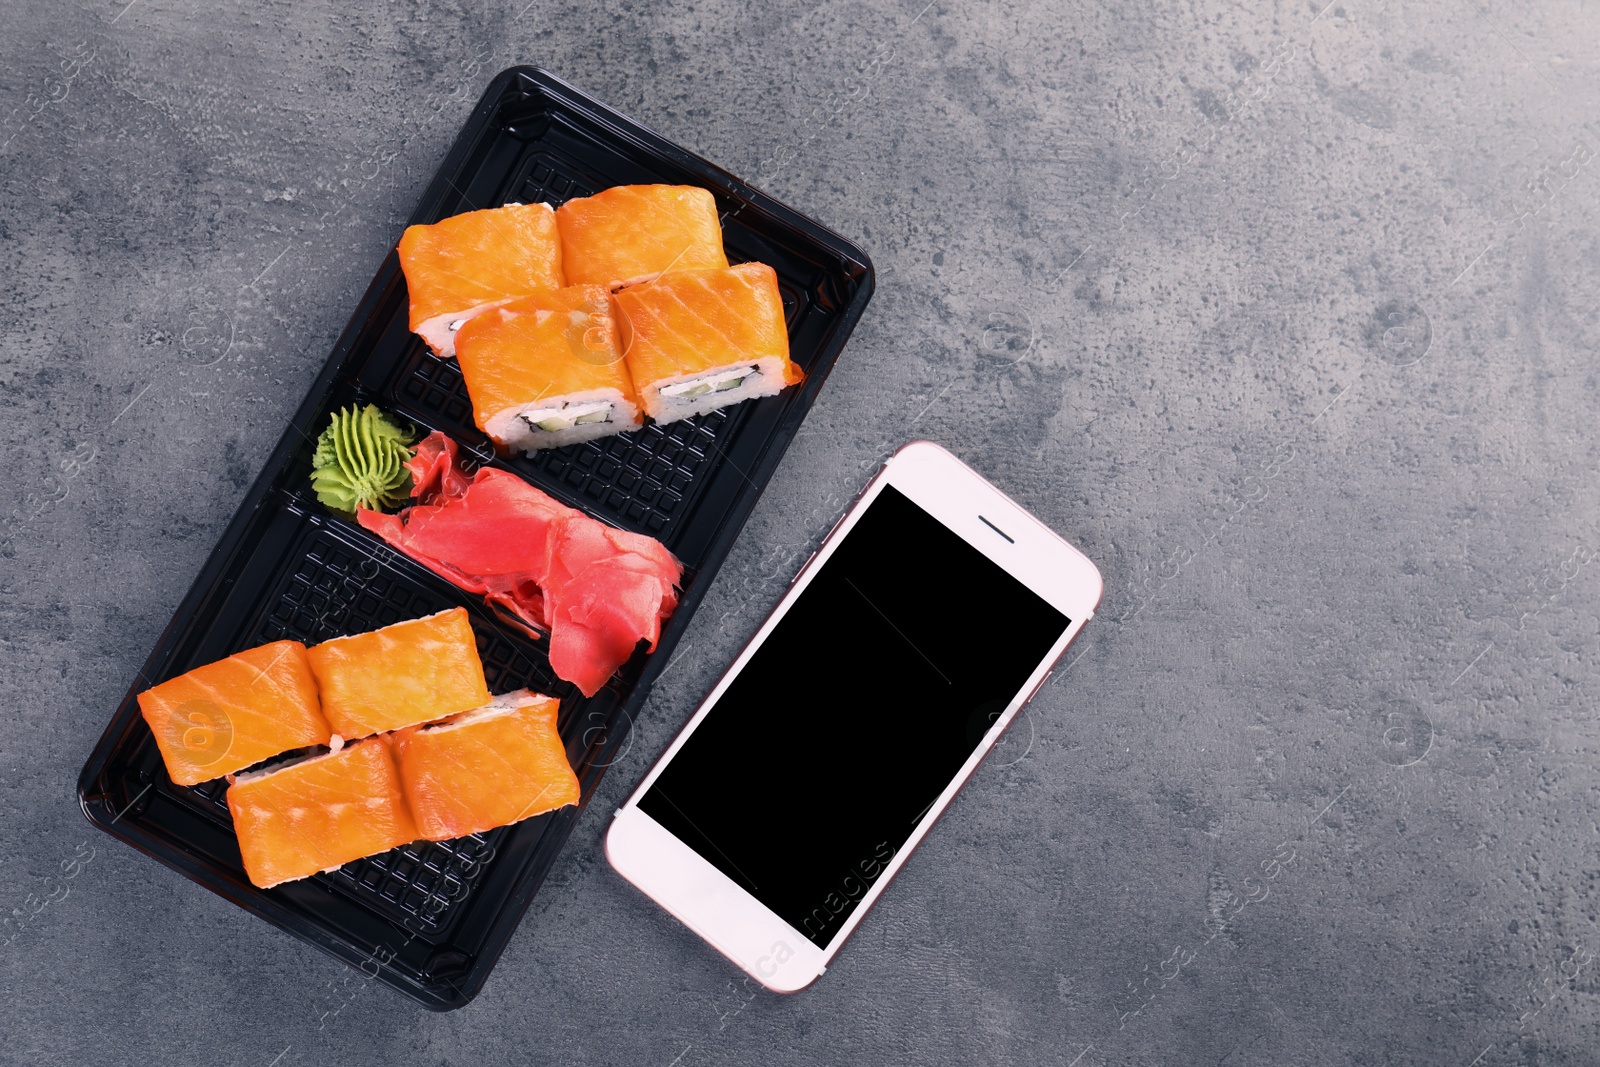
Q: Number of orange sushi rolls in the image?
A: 8